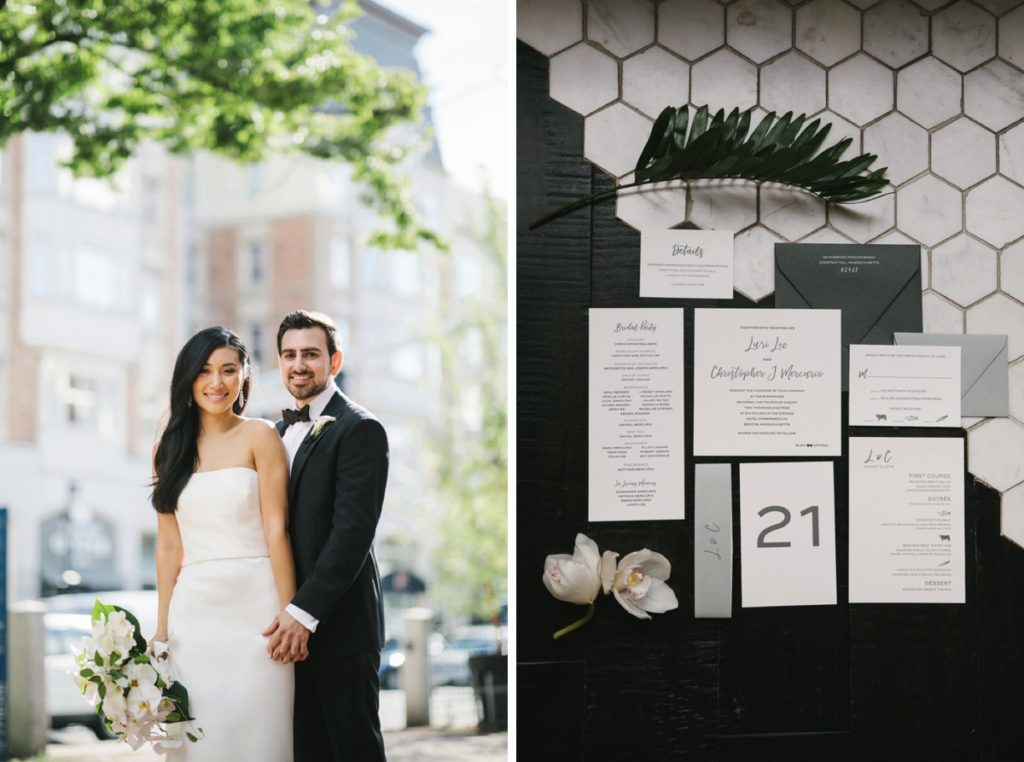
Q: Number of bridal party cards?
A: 1